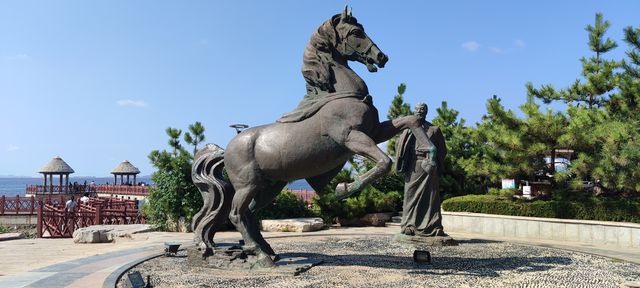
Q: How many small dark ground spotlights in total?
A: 3